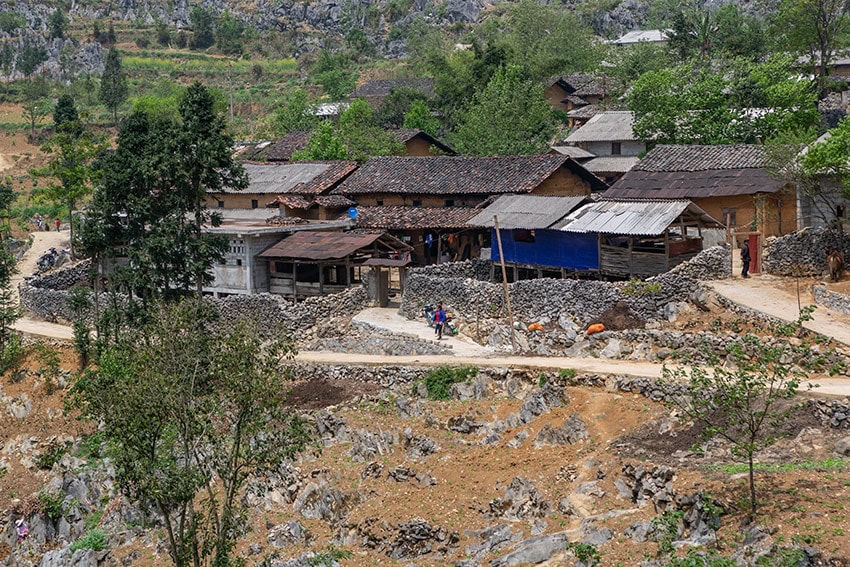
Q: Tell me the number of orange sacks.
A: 2